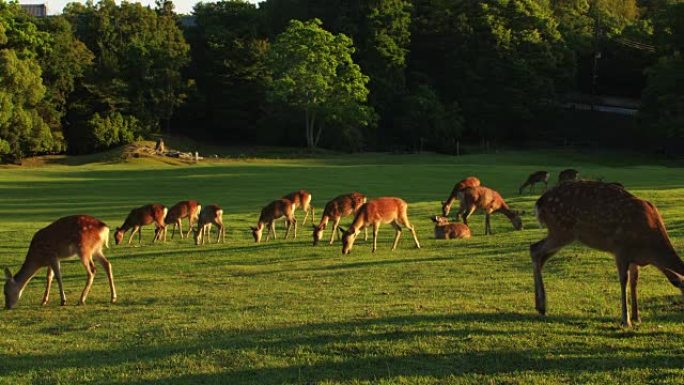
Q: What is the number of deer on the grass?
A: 14